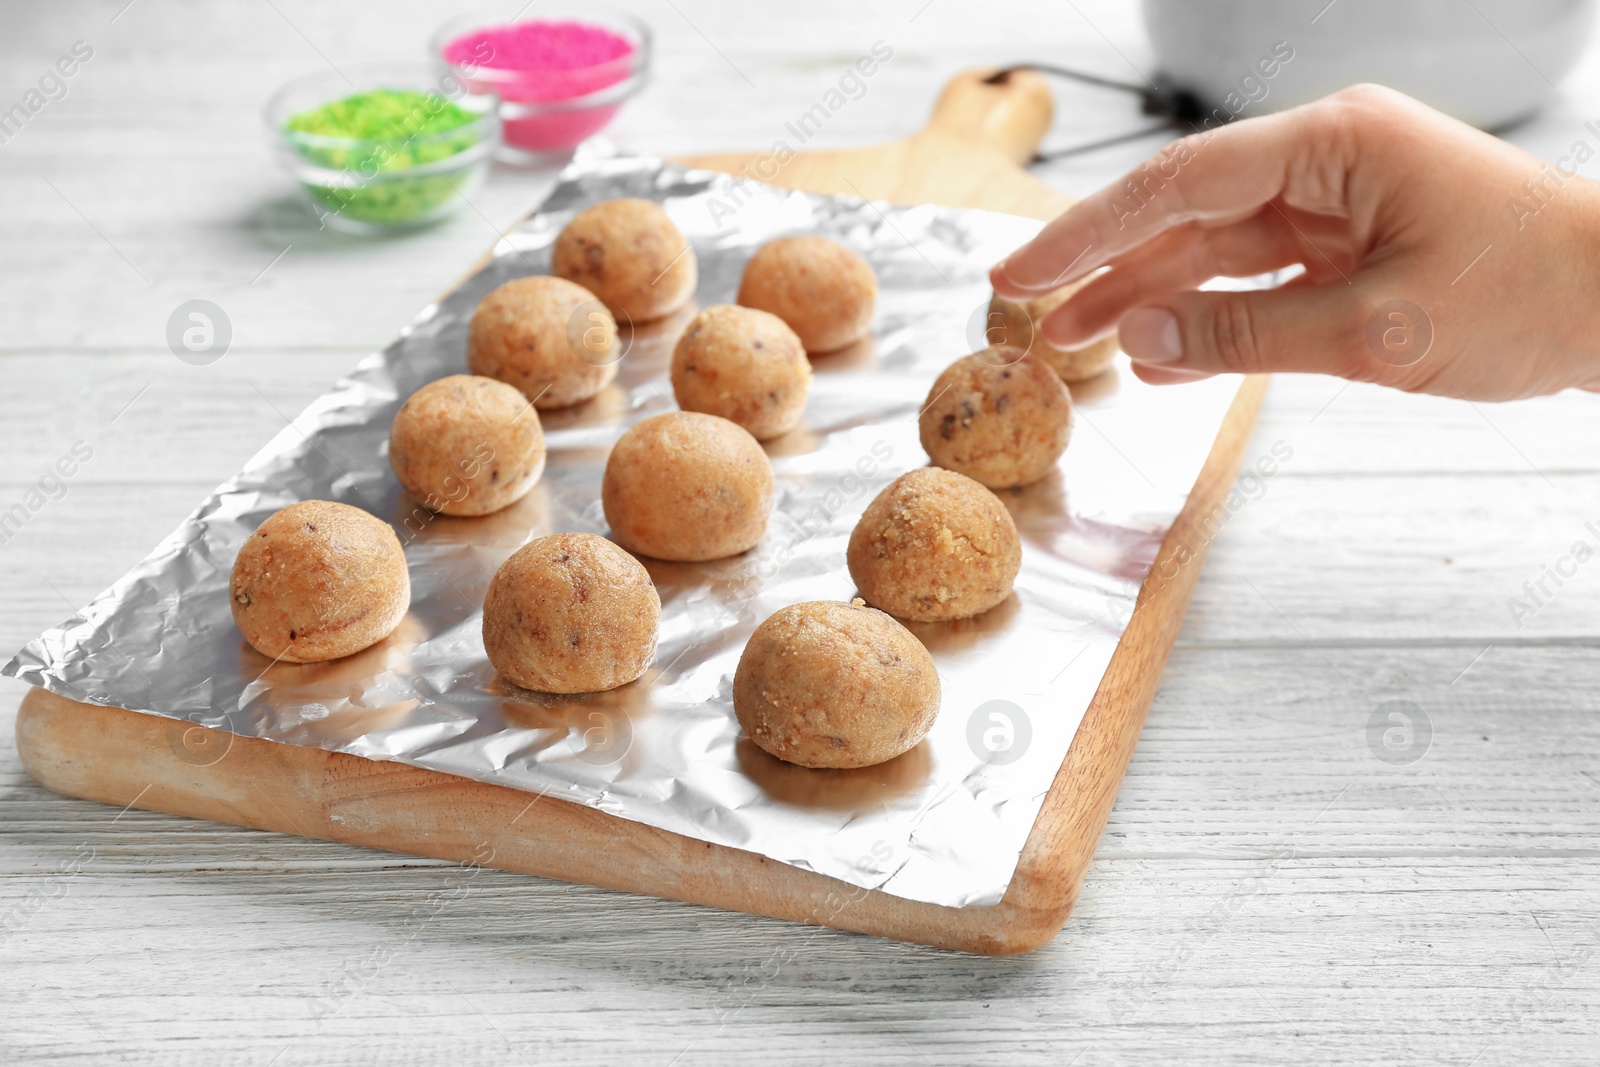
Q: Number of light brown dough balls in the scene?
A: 12